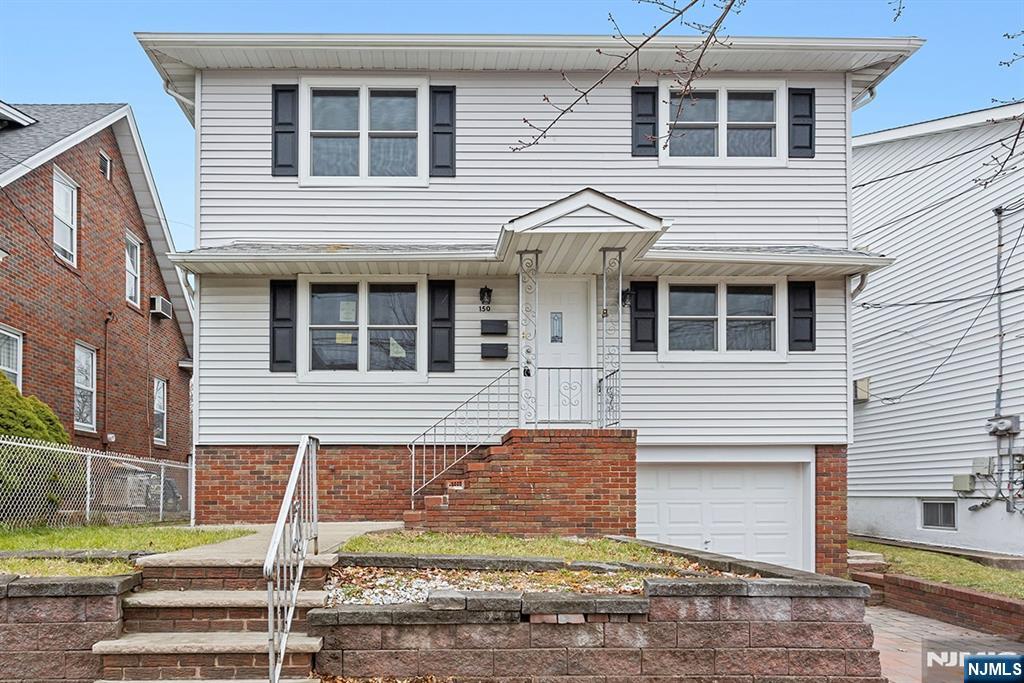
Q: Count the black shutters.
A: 8